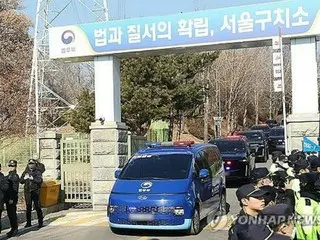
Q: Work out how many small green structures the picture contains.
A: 1